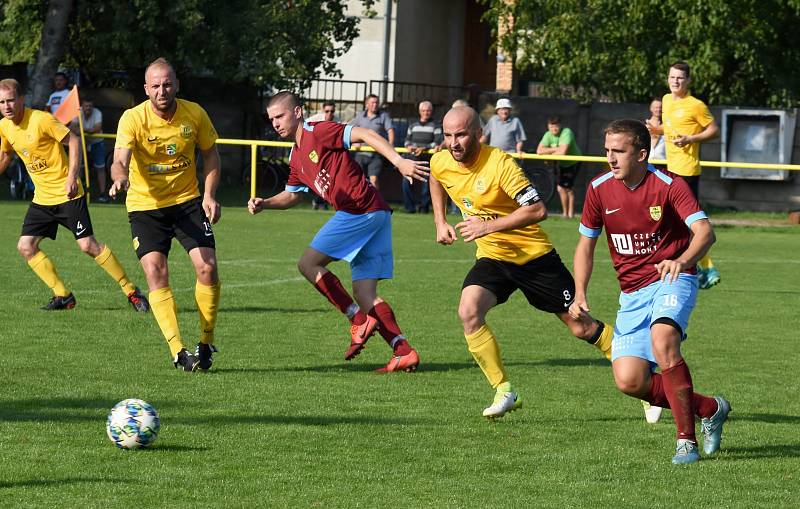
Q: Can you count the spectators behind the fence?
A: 9